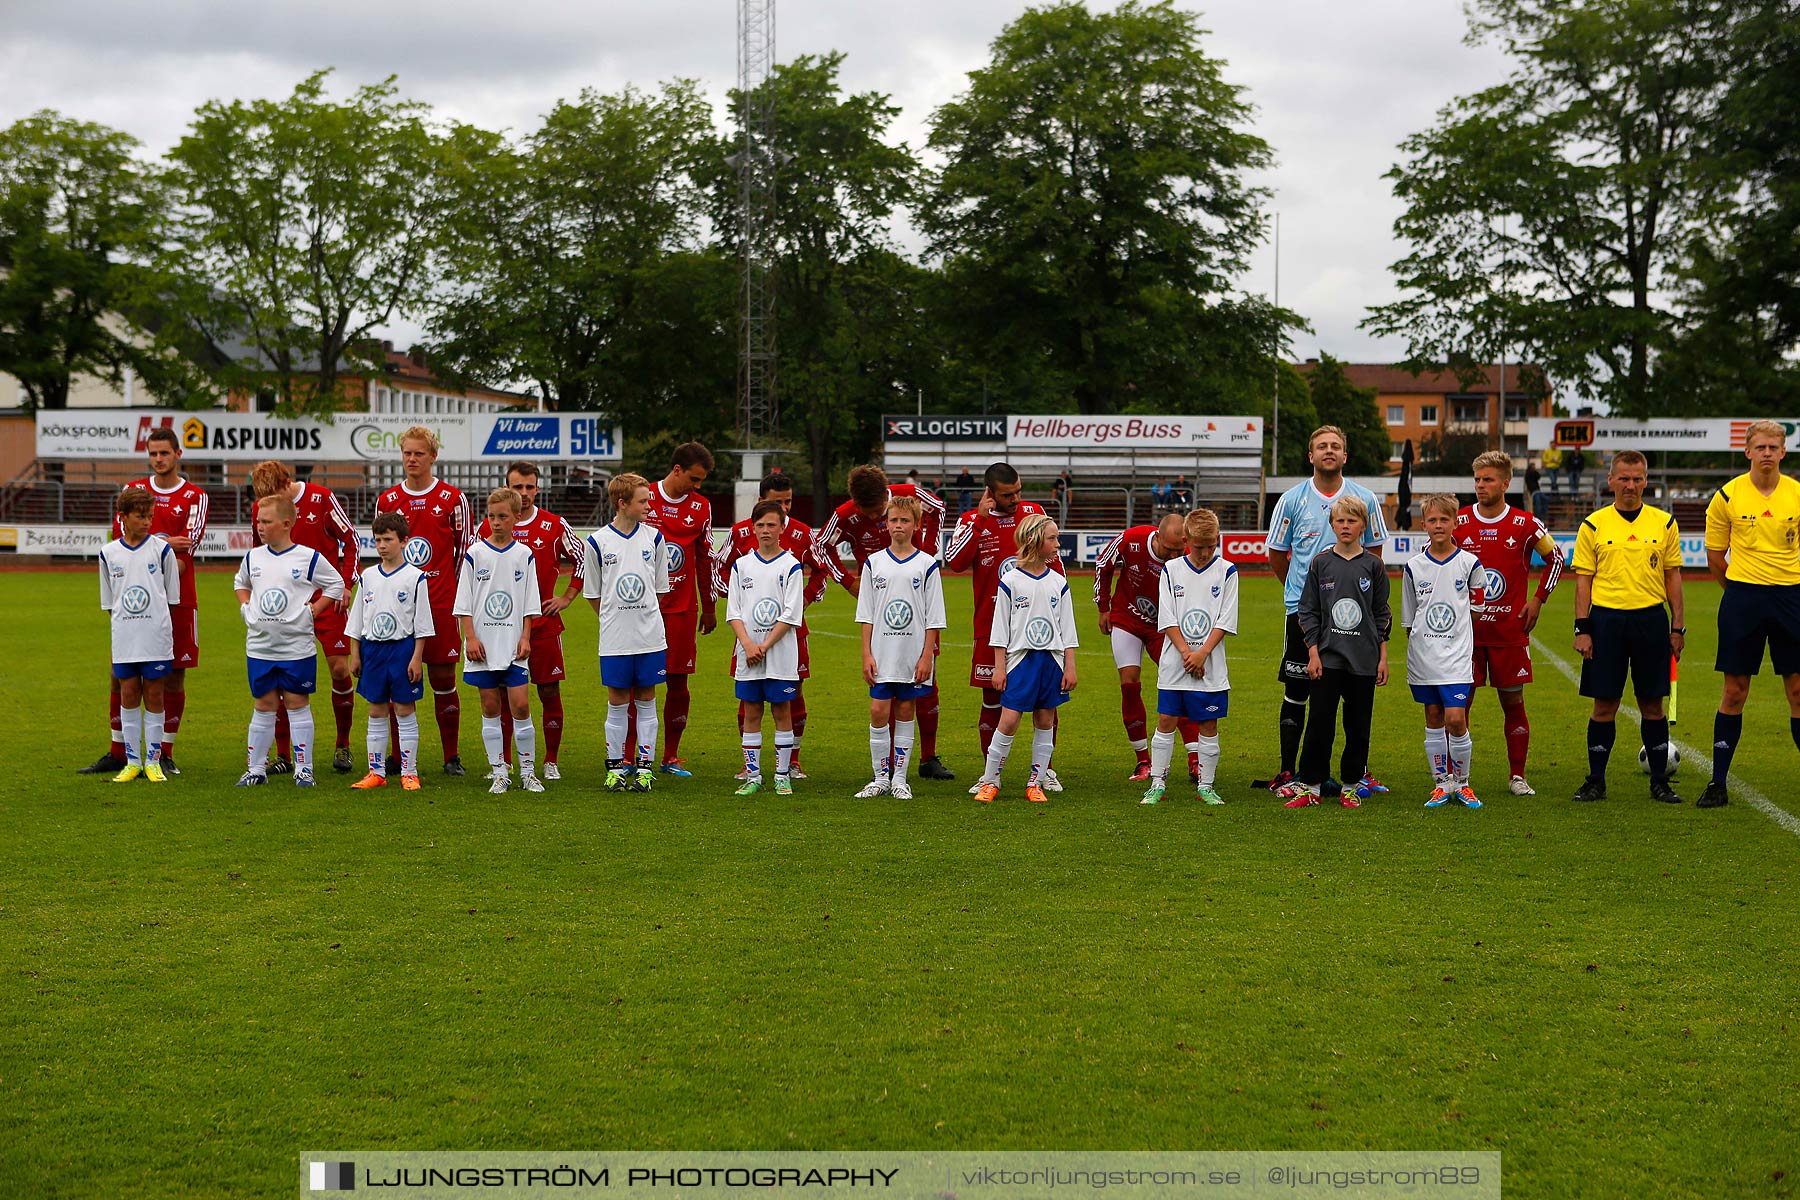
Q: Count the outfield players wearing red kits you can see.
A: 10